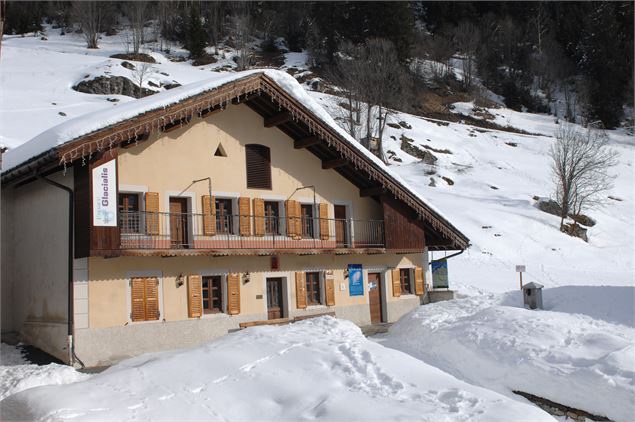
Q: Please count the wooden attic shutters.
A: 1